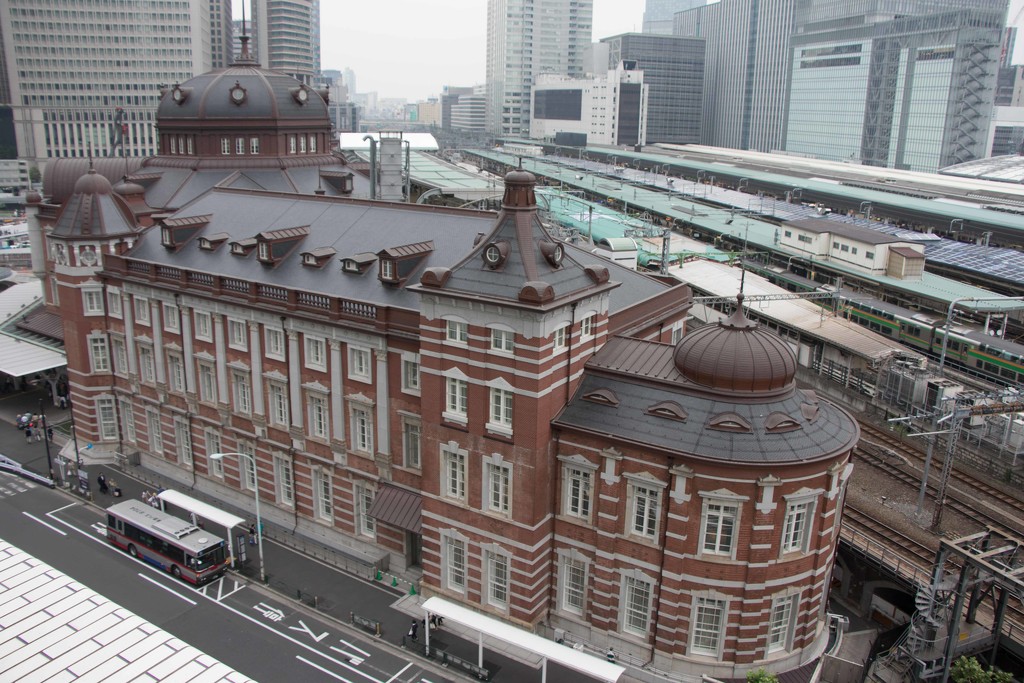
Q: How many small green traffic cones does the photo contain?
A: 3